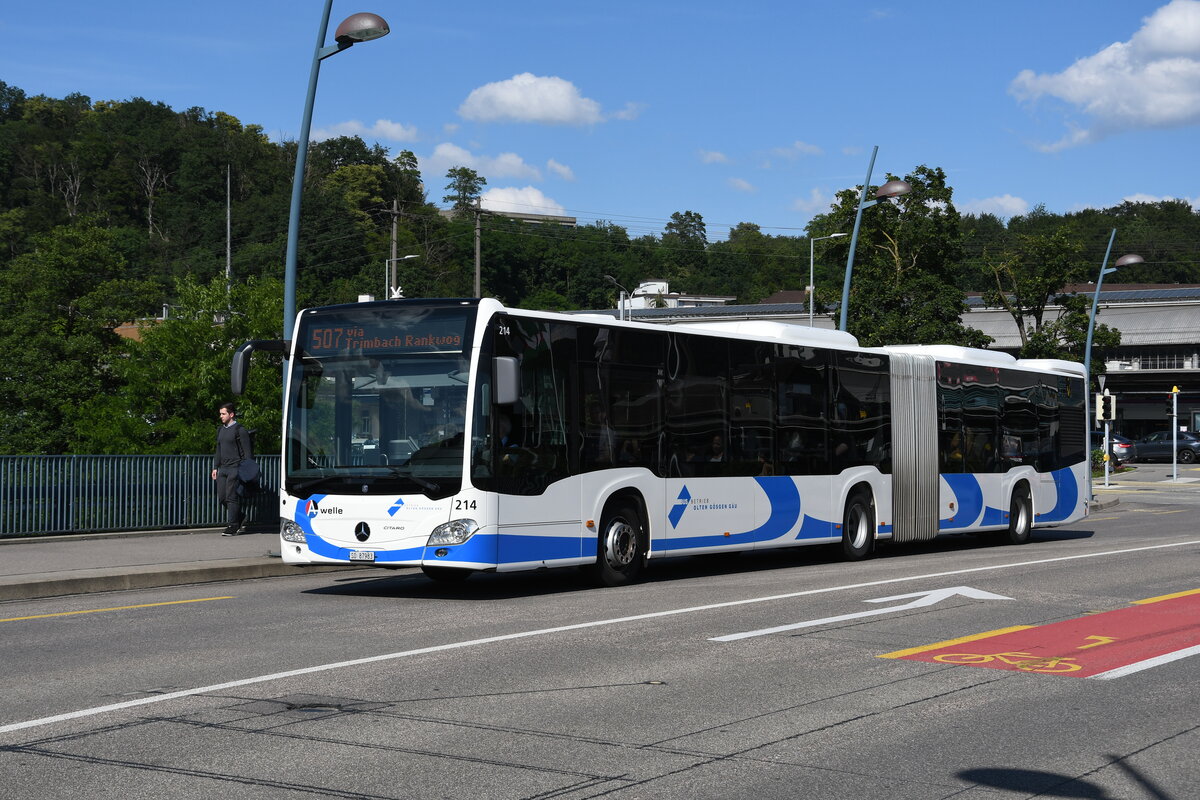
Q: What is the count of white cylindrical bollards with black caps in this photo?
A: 0